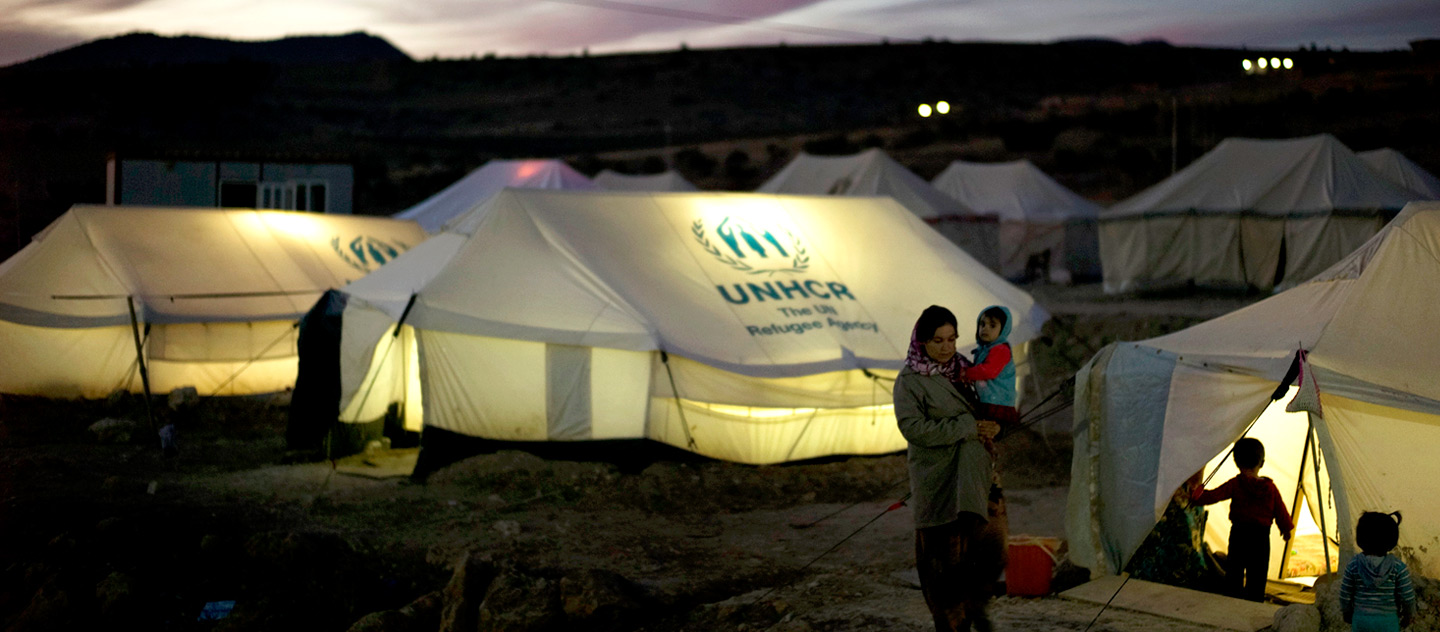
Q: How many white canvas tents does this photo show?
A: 9